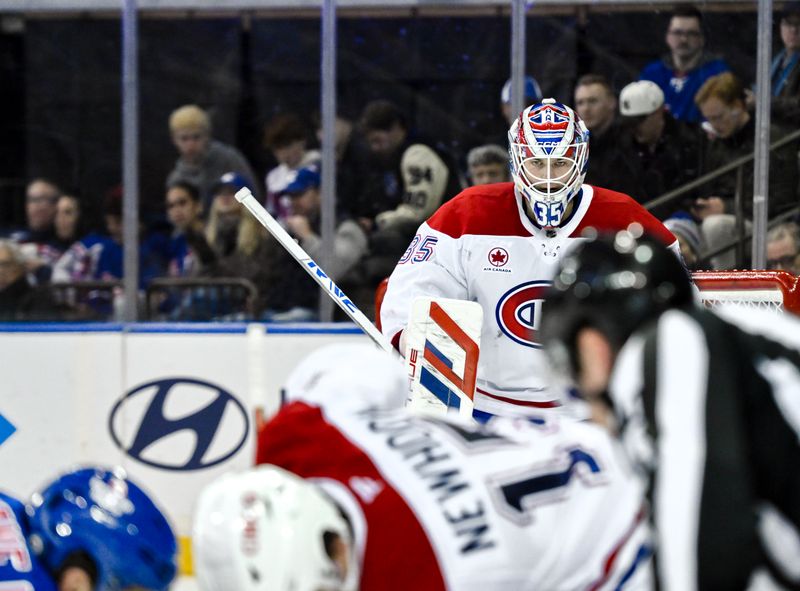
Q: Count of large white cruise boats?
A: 0